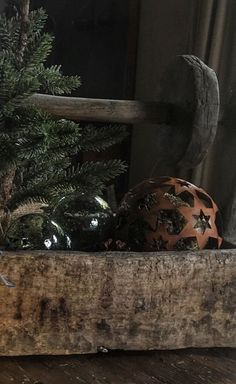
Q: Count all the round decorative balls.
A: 3